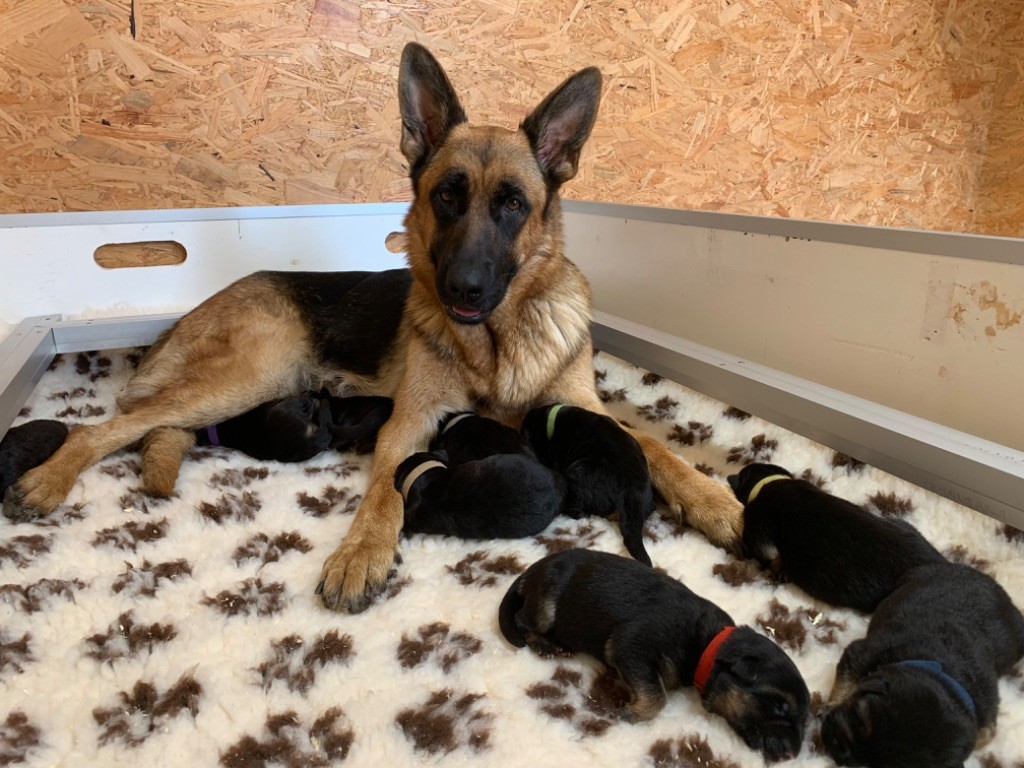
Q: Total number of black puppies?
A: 9